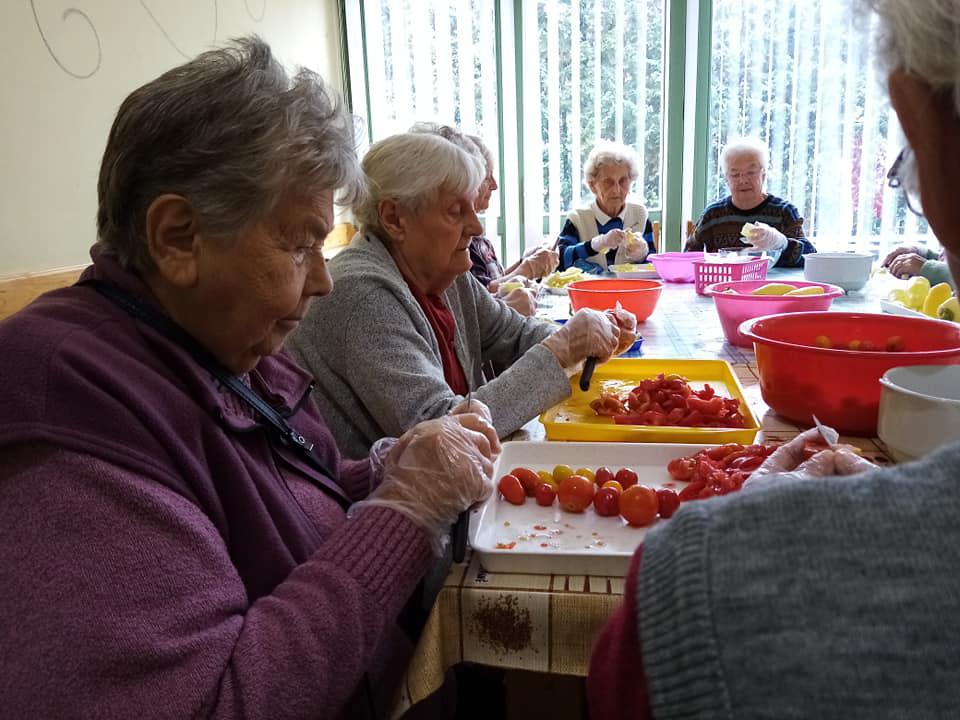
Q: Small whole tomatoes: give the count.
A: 13